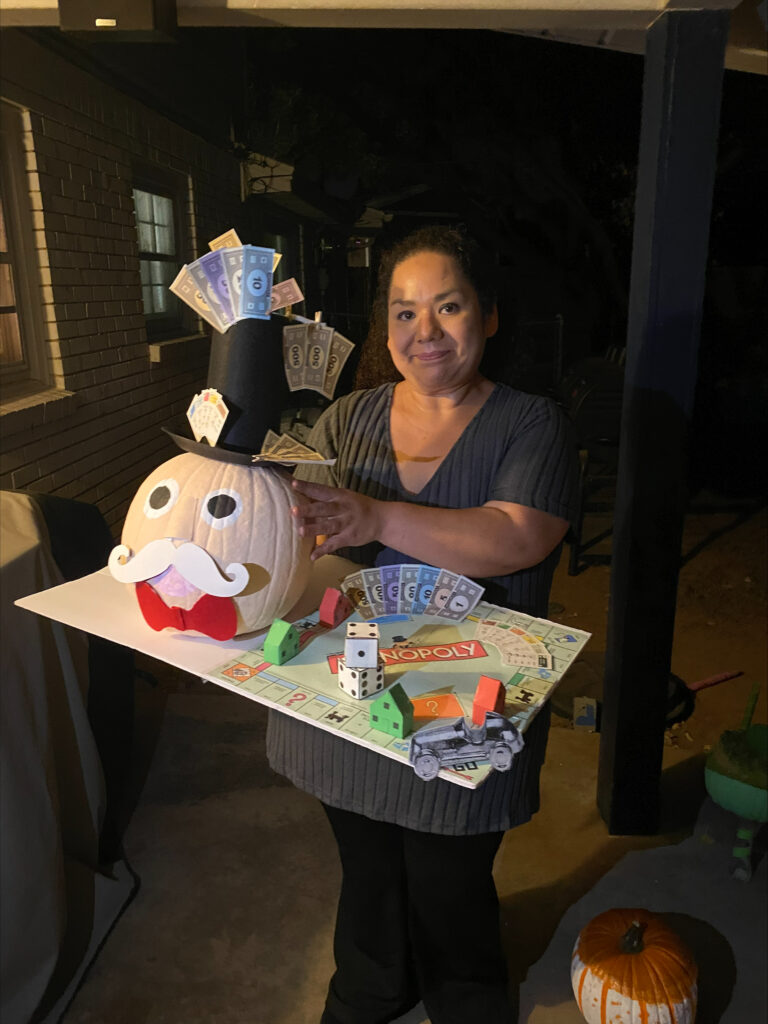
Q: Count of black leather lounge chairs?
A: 0